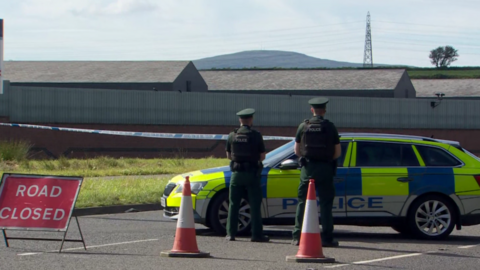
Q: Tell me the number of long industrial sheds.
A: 3